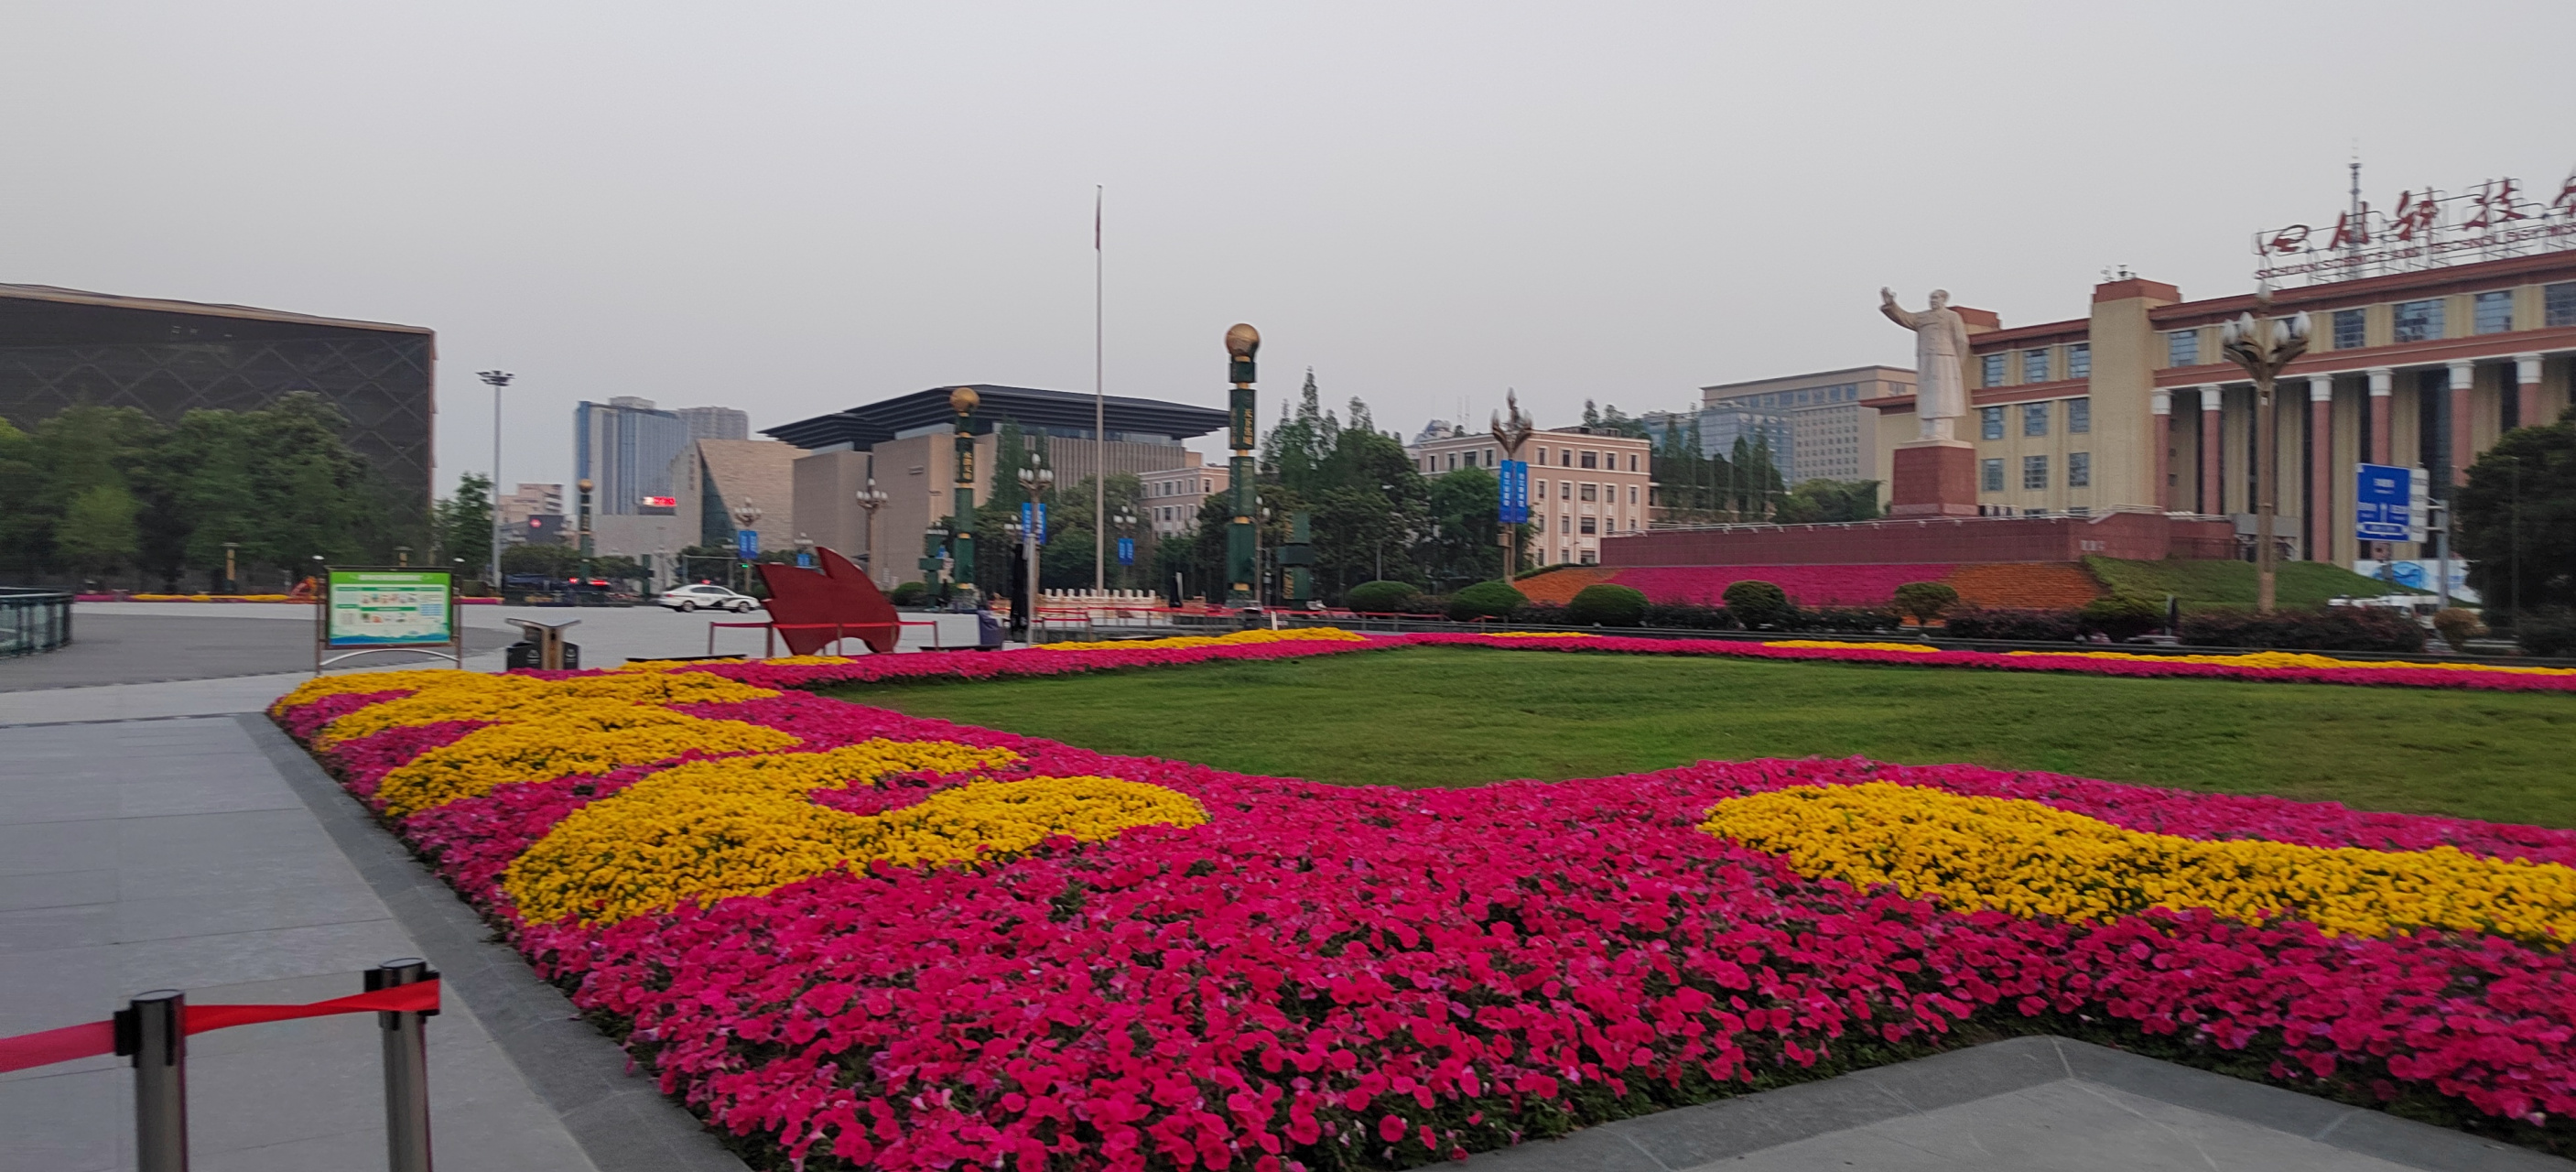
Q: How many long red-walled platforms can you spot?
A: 1